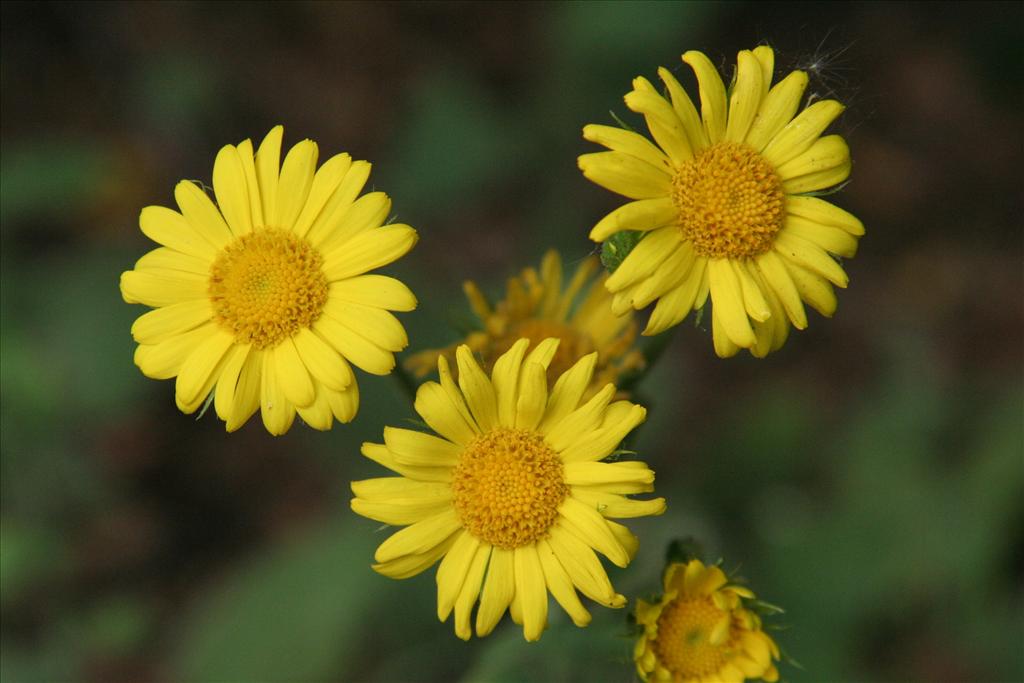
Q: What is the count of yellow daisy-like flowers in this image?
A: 5